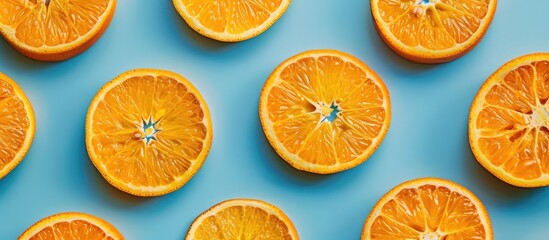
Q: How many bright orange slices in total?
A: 10